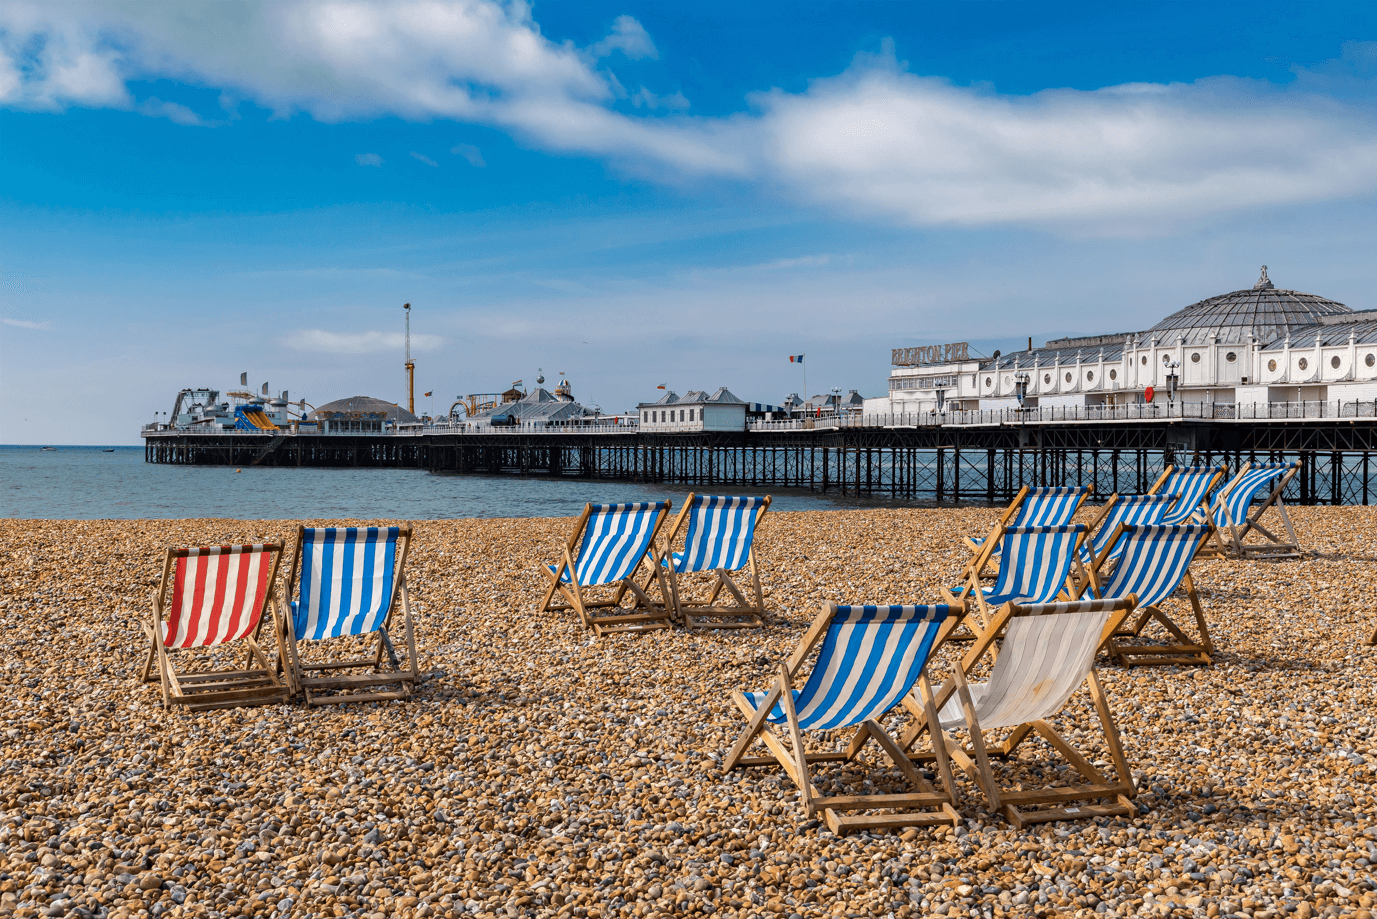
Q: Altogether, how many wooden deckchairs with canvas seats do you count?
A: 12